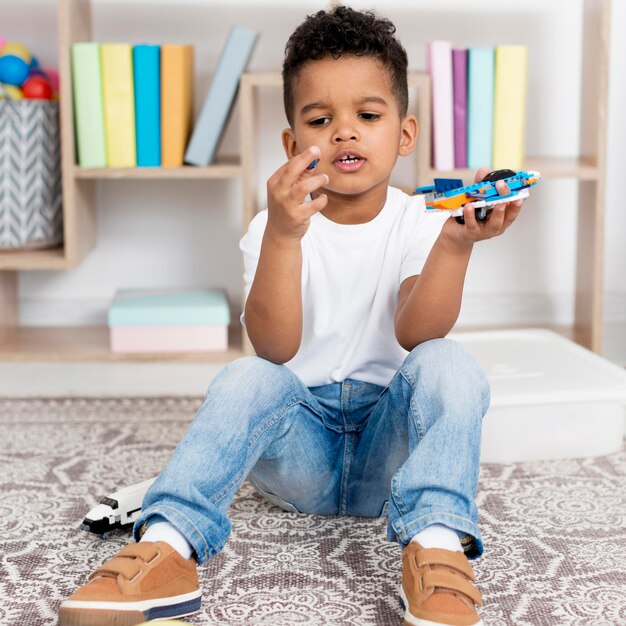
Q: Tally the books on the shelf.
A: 9